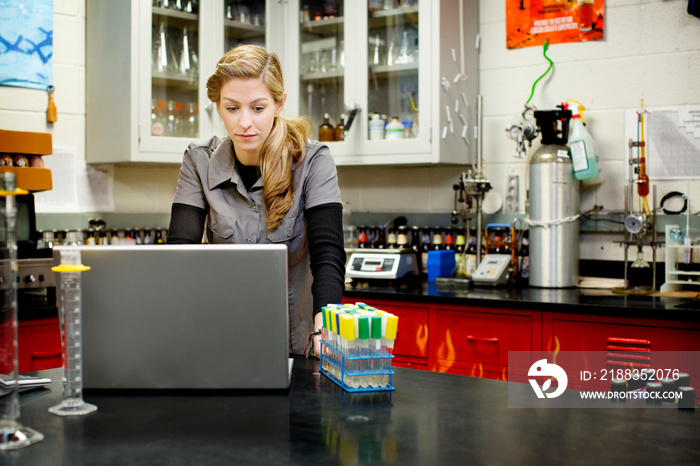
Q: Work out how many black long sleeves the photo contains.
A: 2